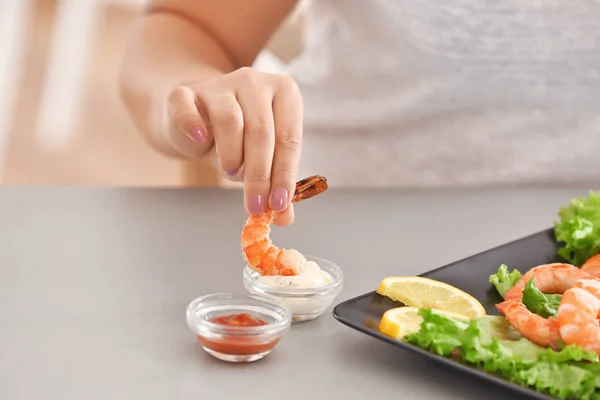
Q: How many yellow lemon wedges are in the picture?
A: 2